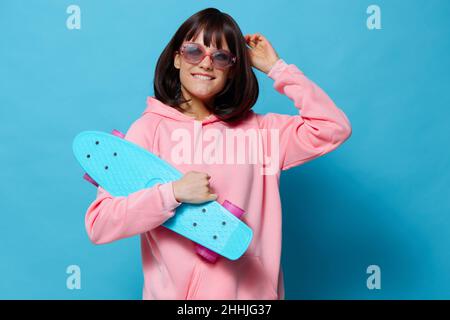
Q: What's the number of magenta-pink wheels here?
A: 4